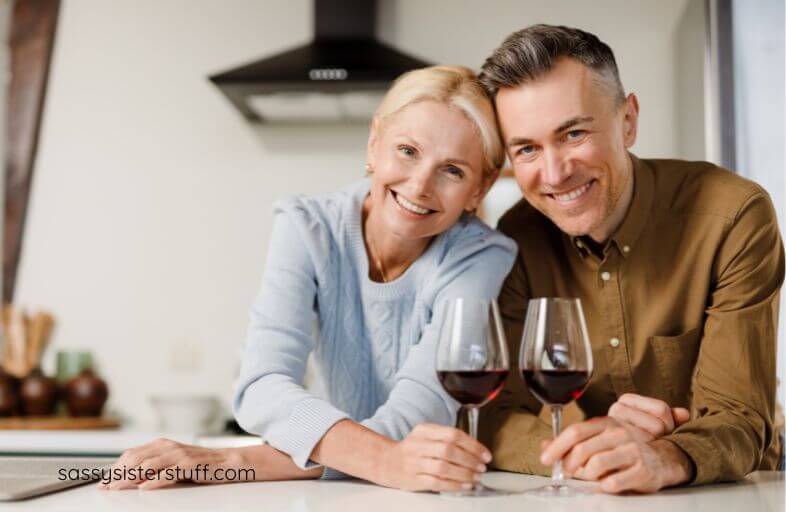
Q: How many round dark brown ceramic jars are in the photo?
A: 3